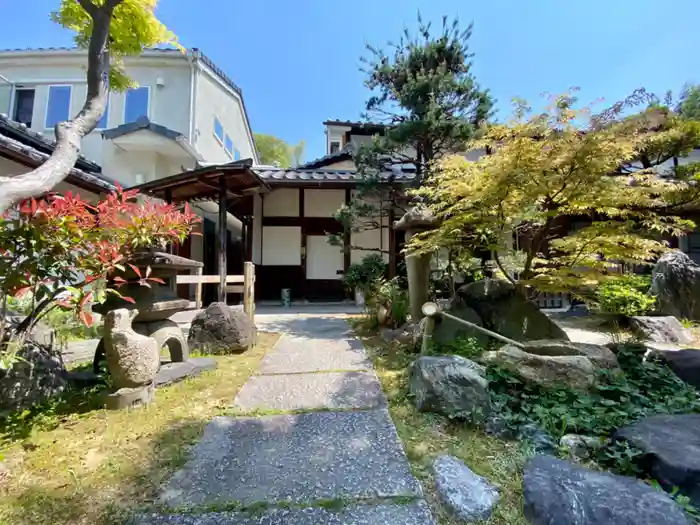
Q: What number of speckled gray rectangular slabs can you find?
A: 4